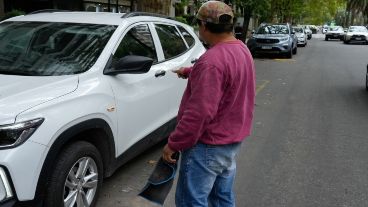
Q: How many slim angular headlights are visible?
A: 1